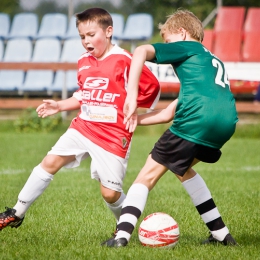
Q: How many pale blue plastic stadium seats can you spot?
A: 13